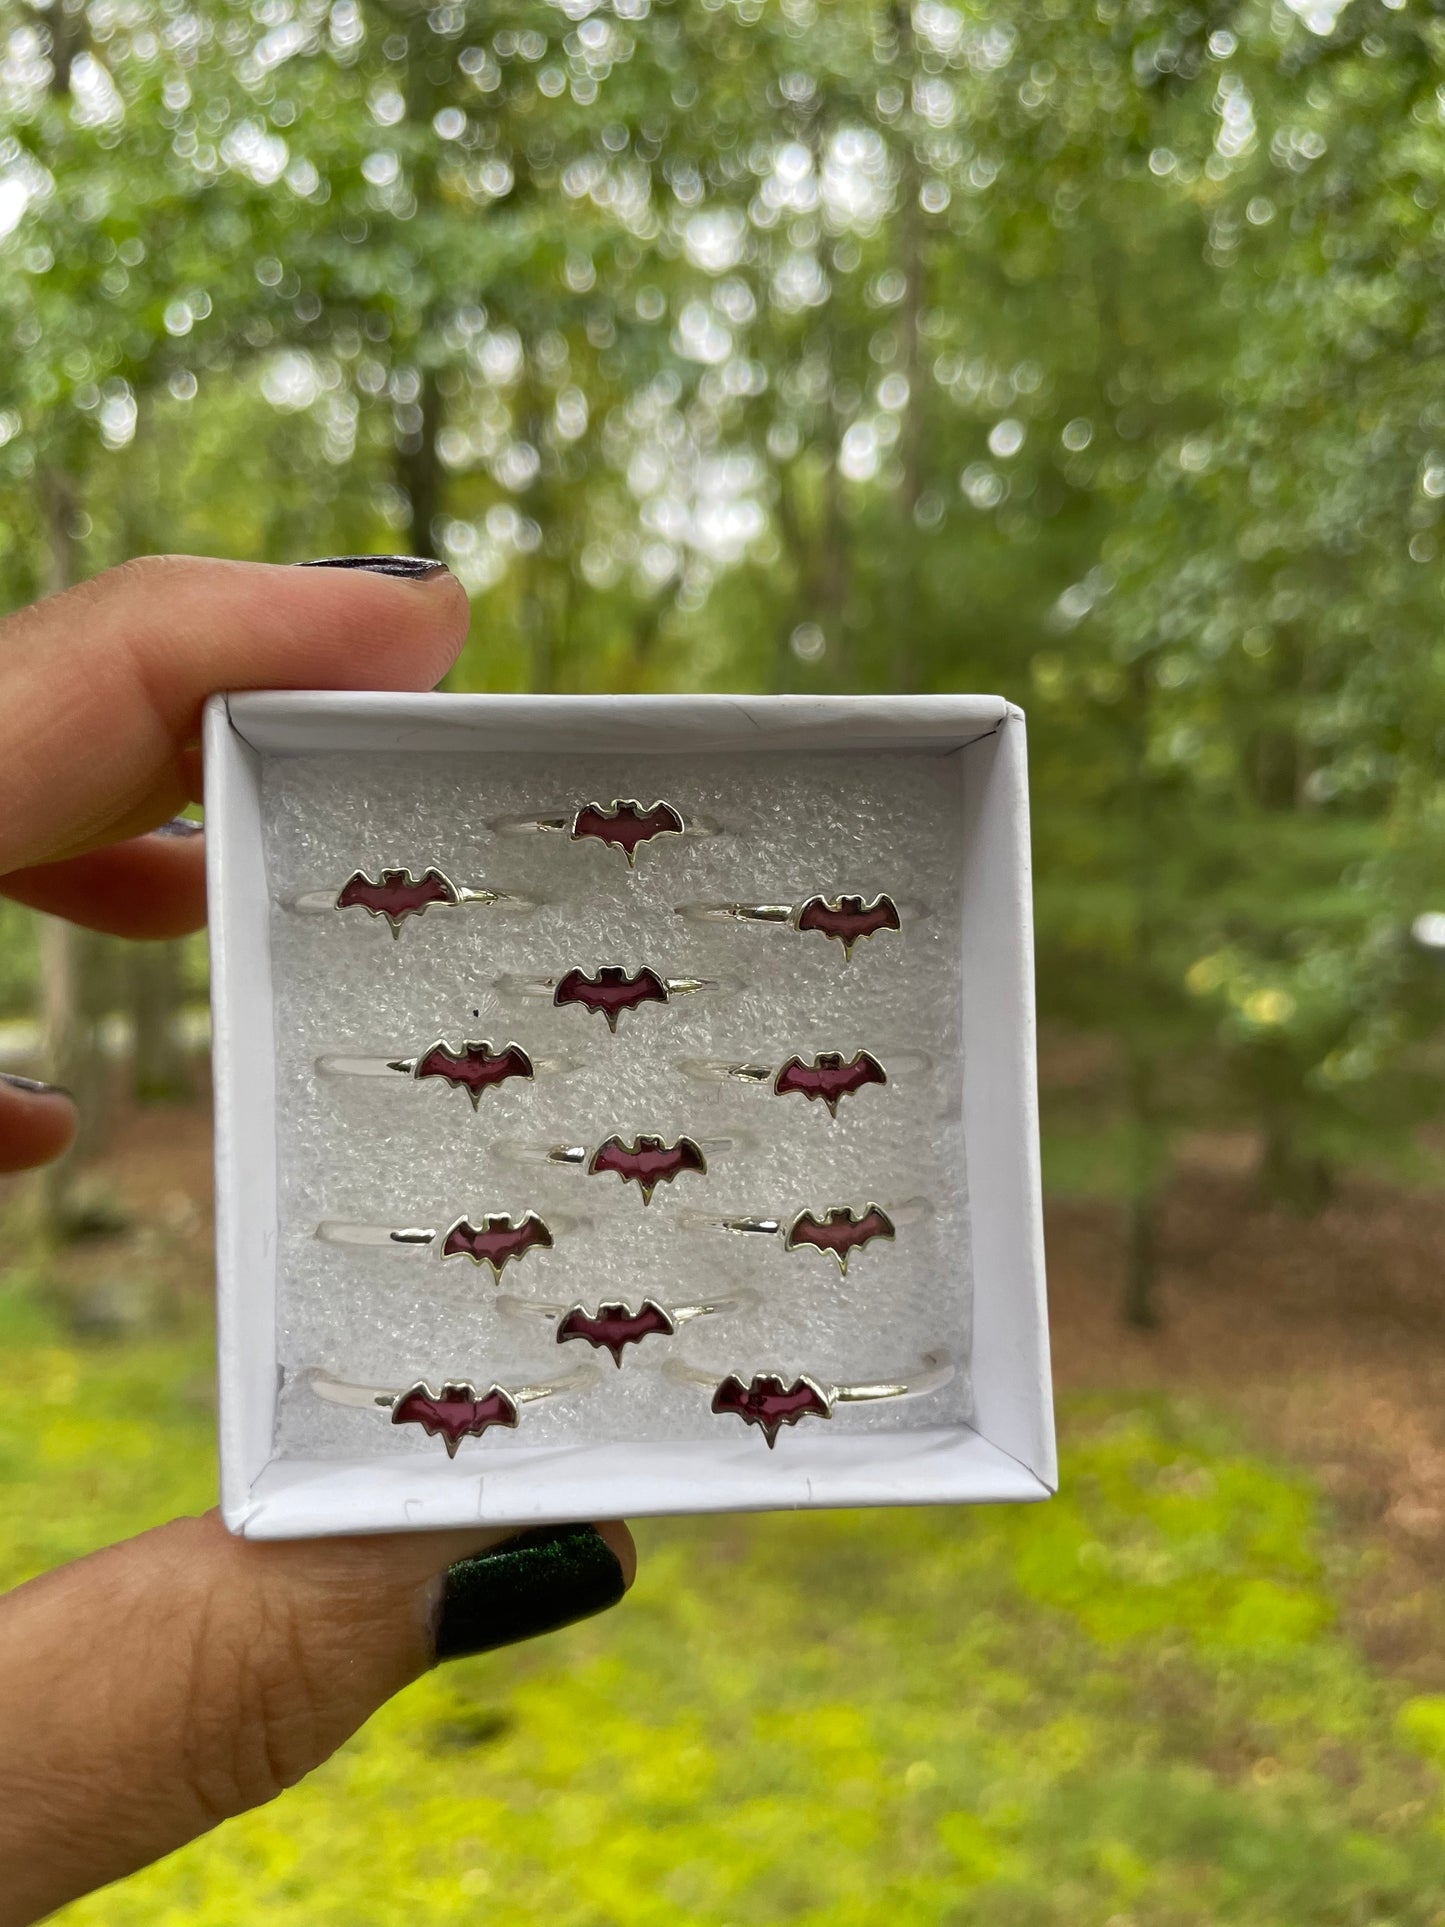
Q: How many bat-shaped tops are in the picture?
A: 12